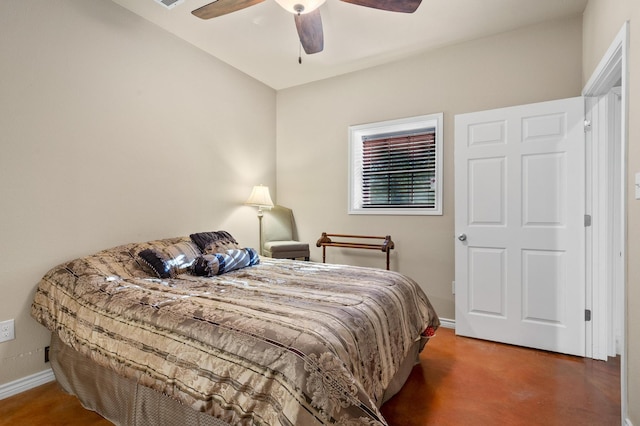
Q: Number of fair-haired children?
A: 0